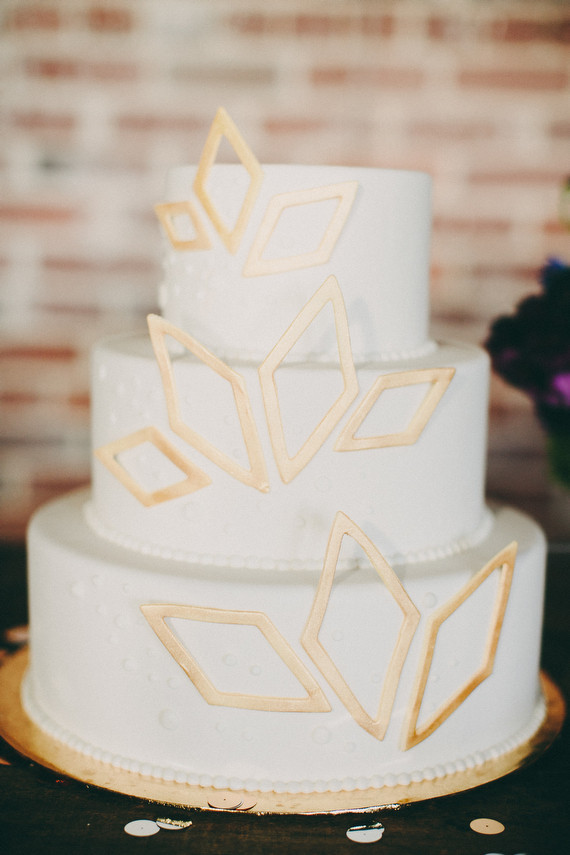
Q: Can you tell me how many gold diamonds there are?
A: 10